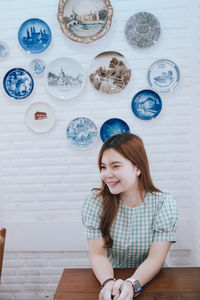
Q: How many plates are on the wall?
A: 13